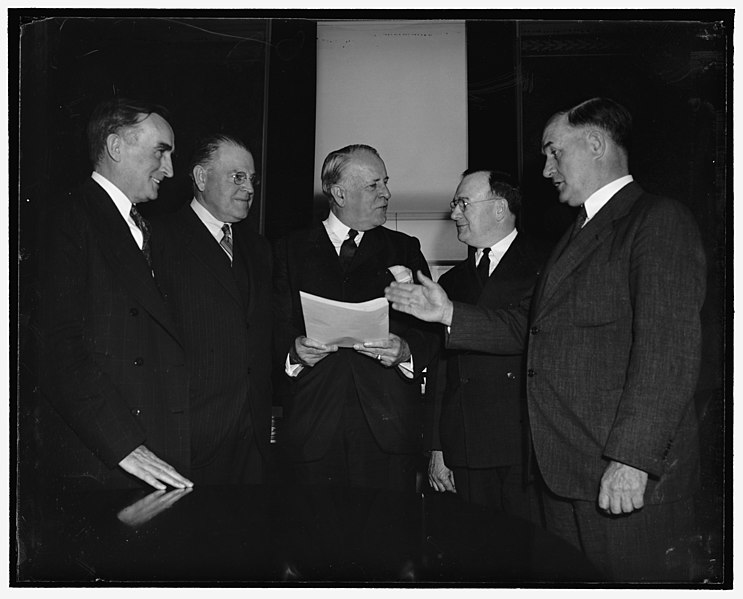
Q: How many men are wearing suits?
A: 5